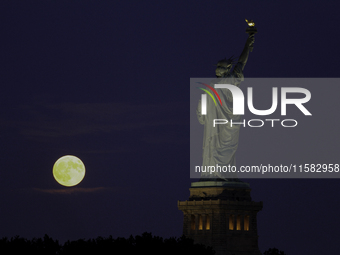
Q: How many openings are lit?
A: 6